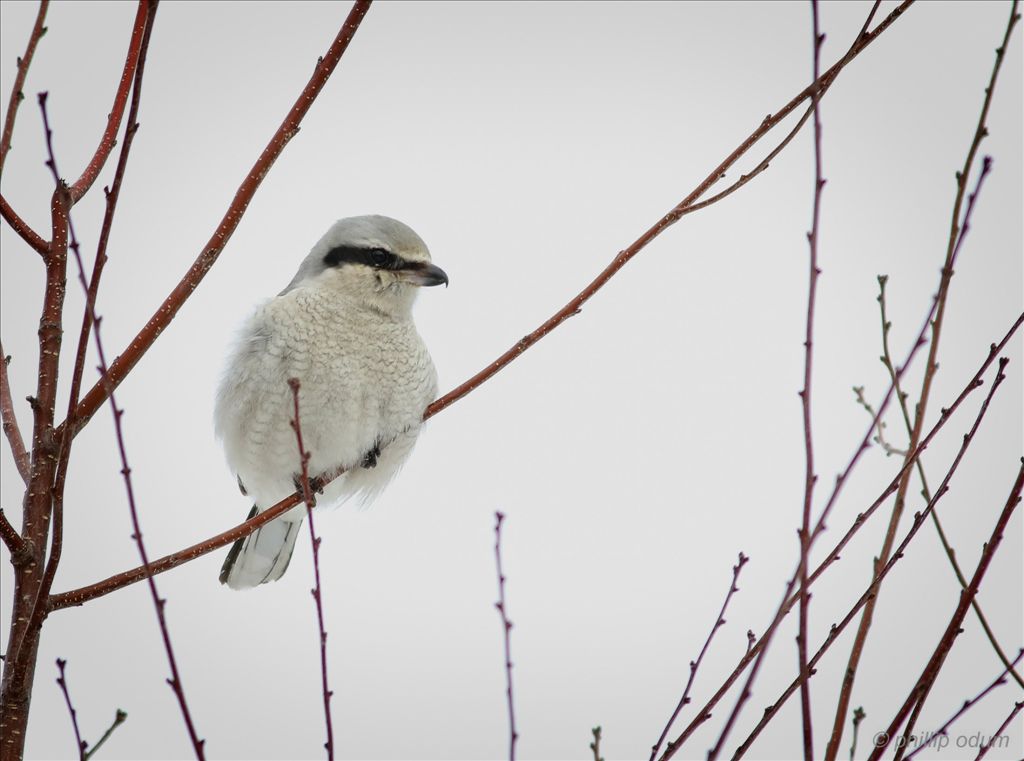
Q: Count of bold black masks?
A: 1